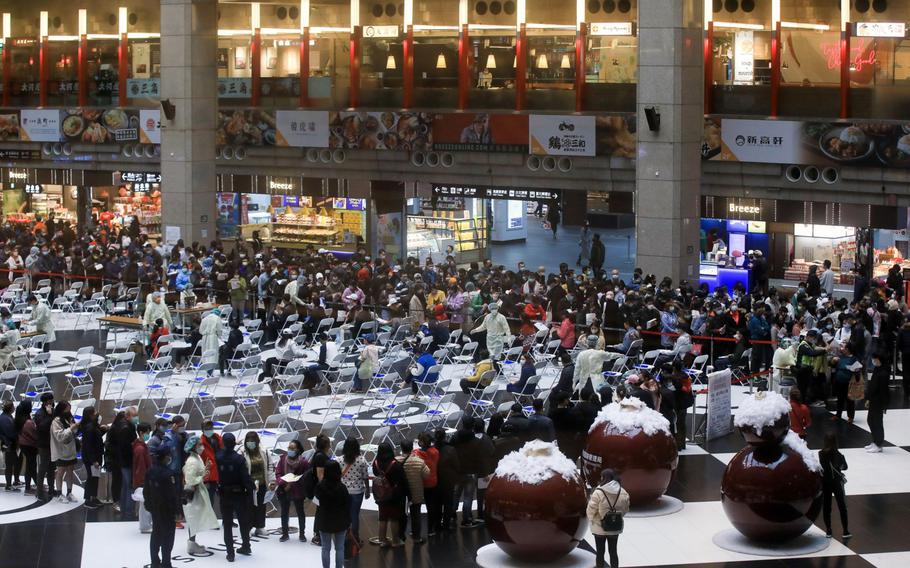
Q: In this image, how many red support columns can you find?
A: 14